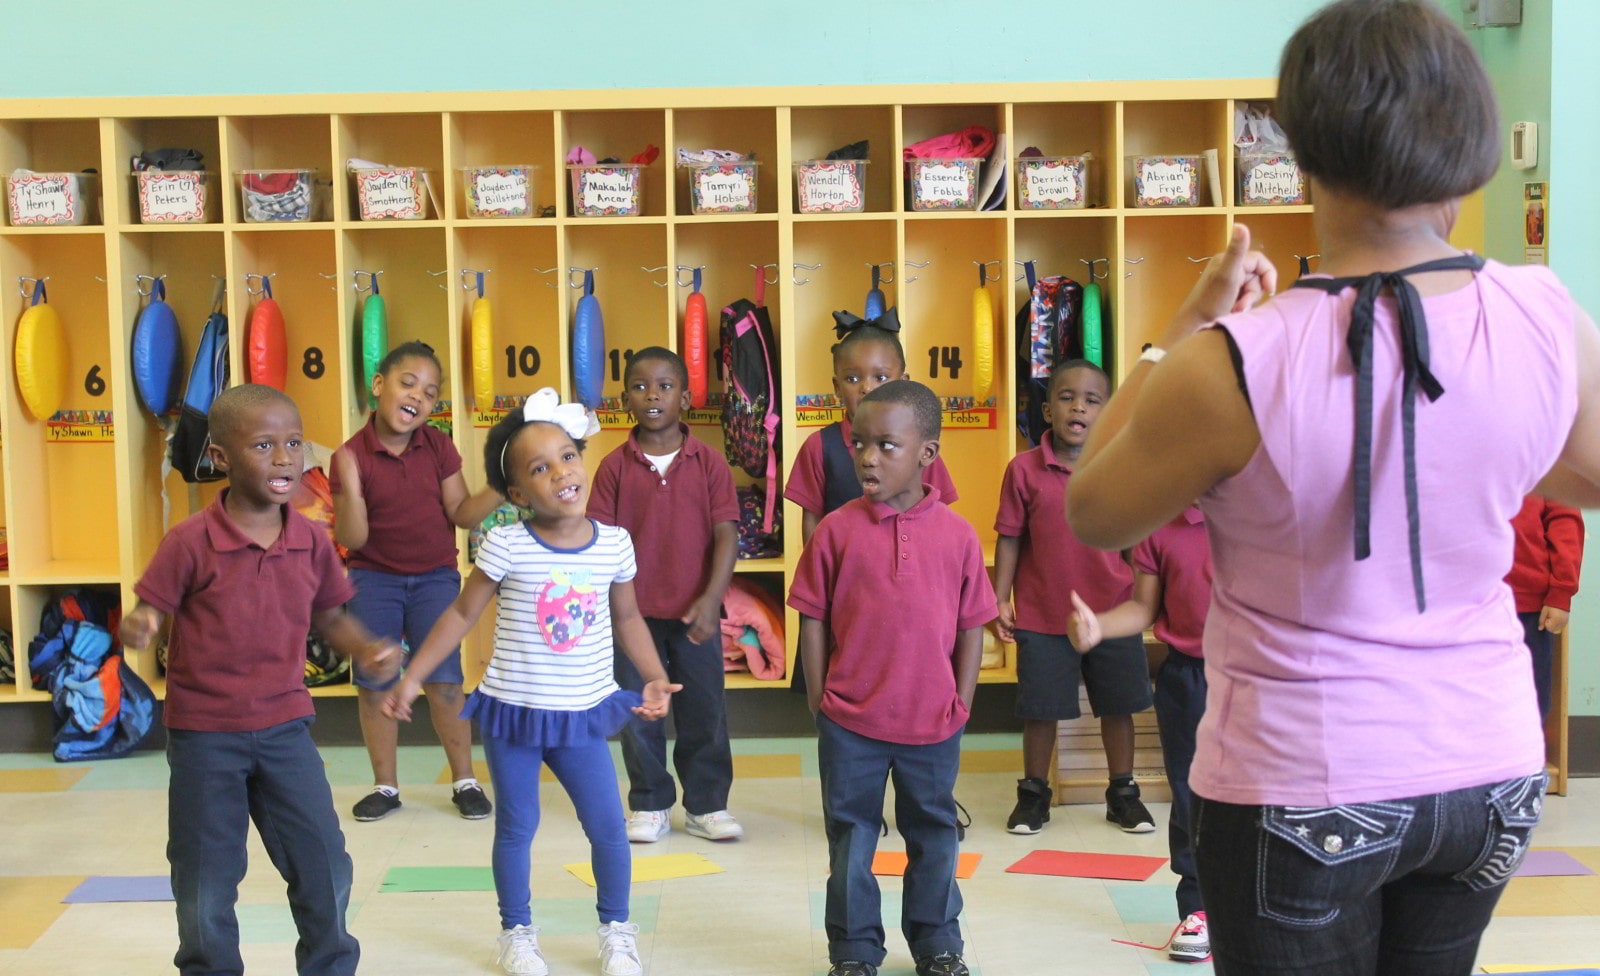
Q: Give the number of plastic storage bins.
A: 12